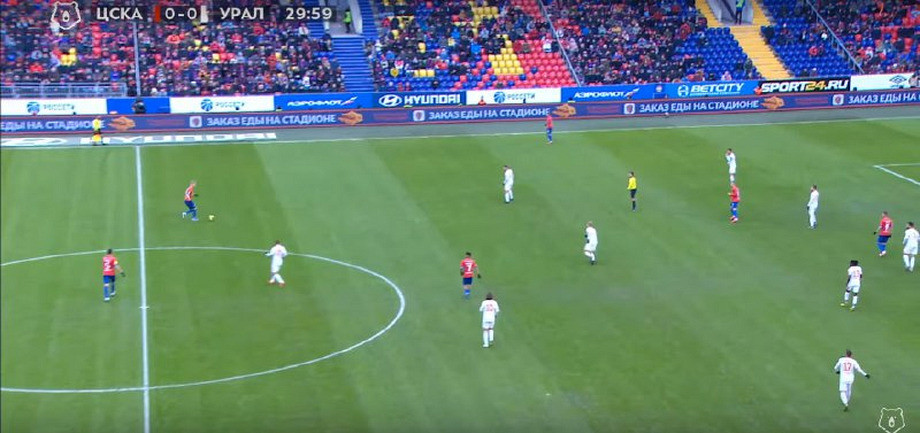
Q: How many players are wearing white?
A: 9